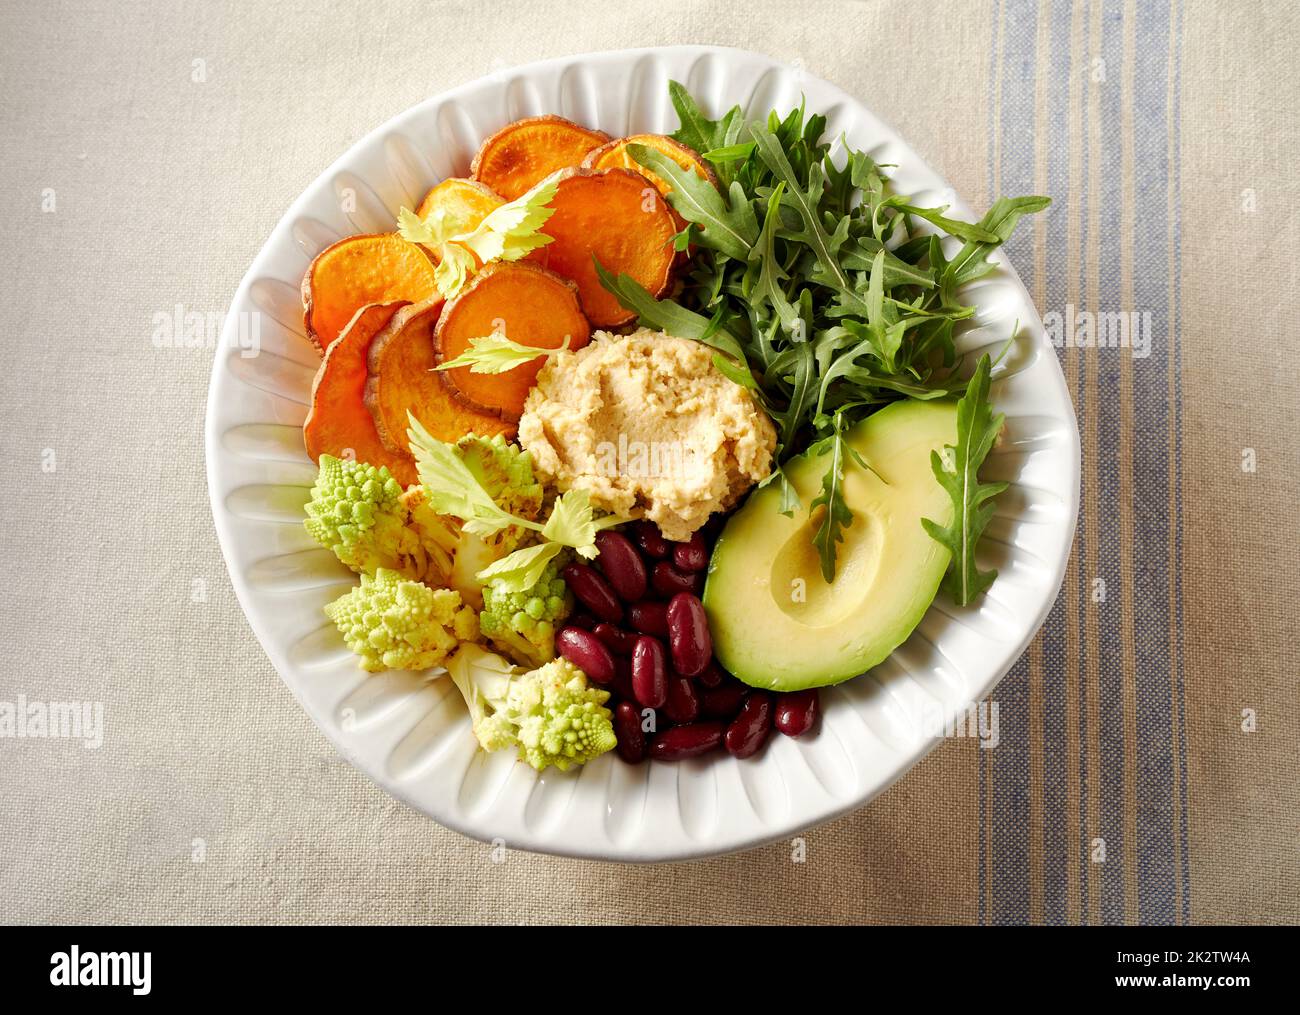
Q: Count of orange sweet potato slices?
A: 8